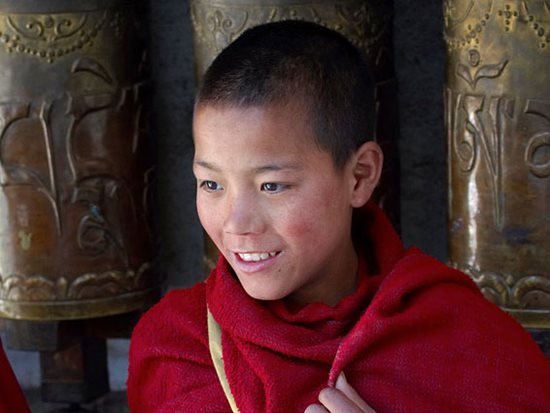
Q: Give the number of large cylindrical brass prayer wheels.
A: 3